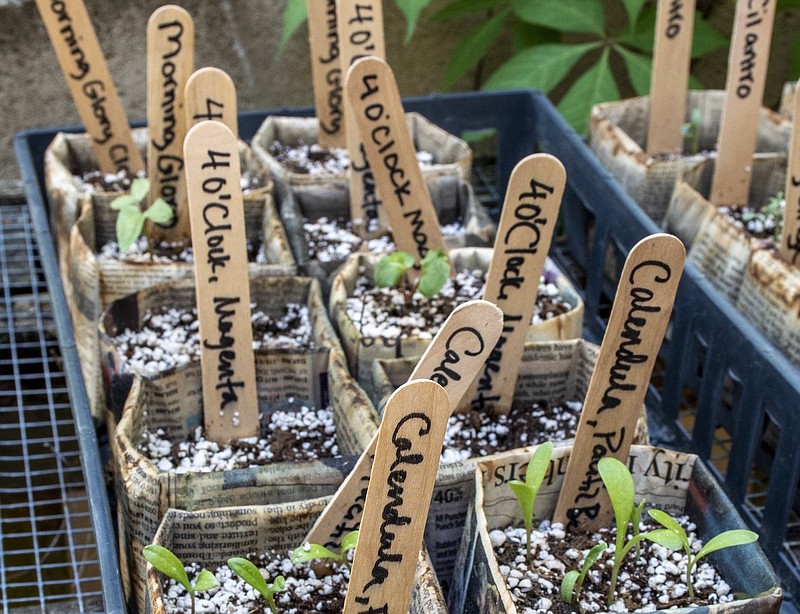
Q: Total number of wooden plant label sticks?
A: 14